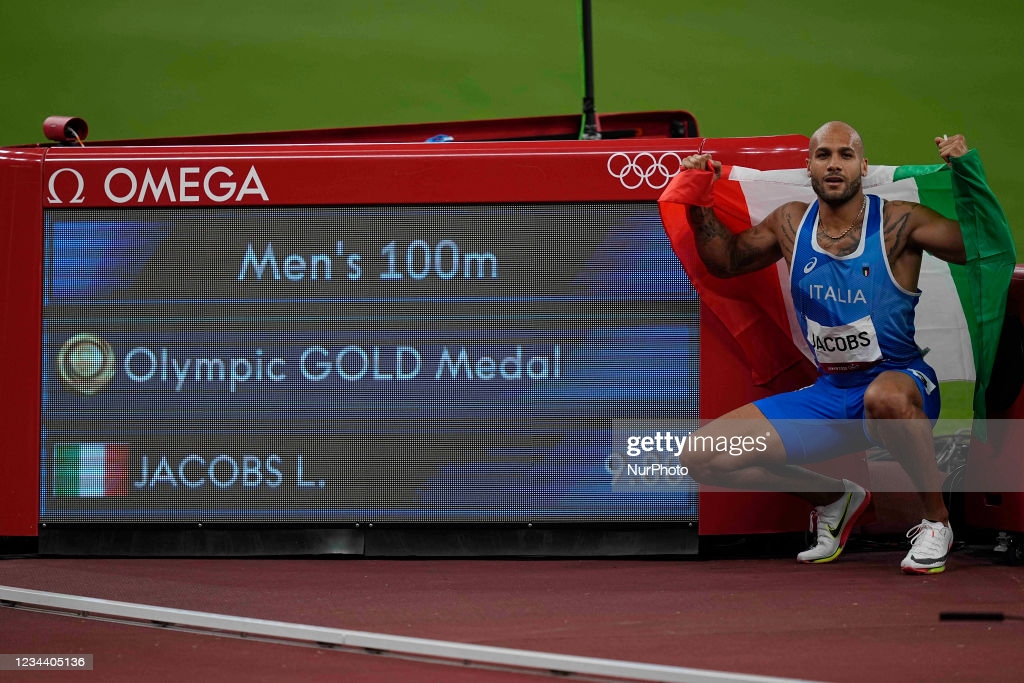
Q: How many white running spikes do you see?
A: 2